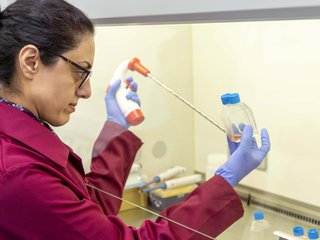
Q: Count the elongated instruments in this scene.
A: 3